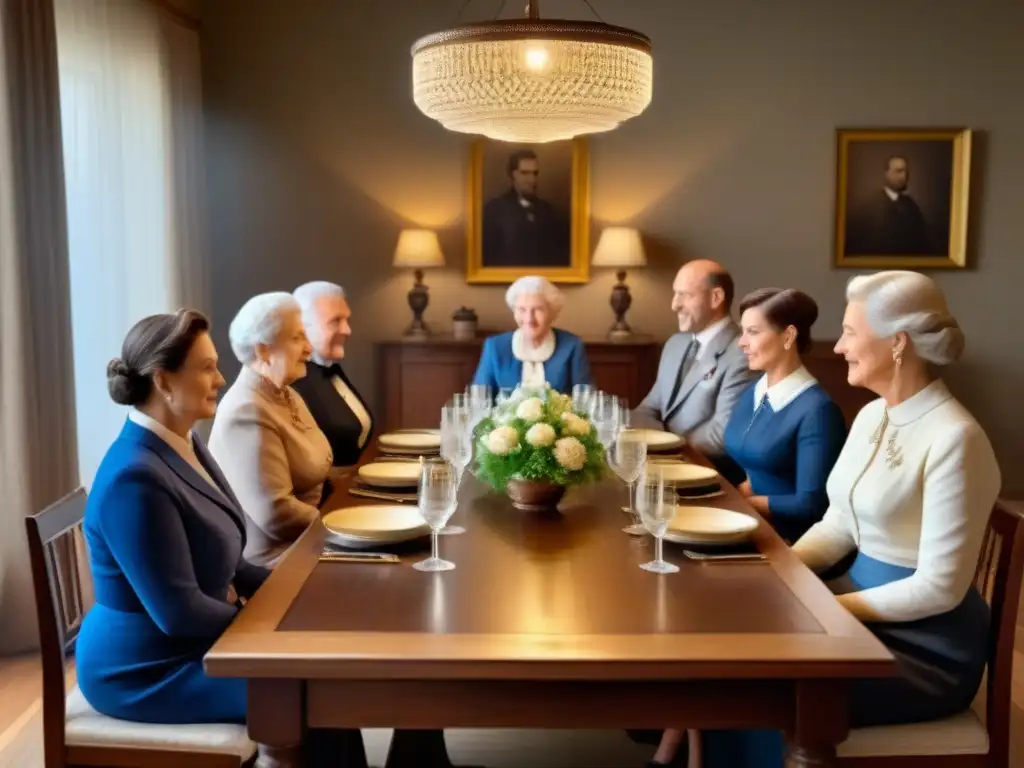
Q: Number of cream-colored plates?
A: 6